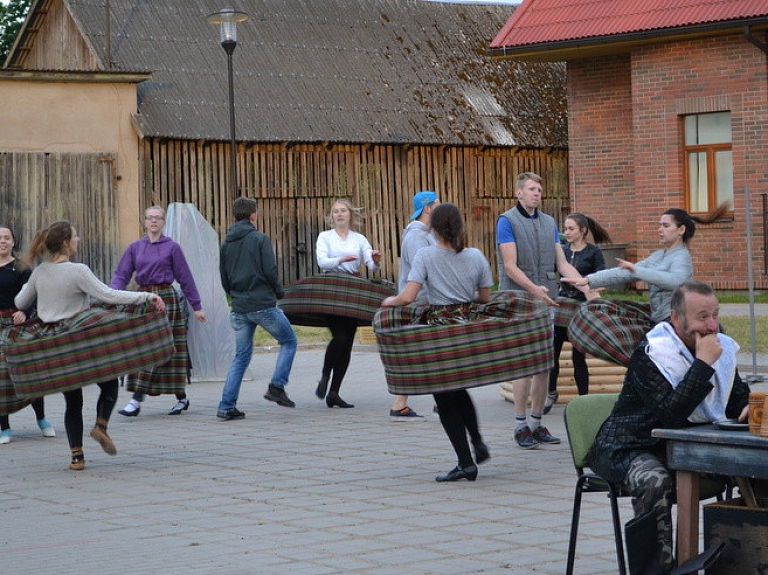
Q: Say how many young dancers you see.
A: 10